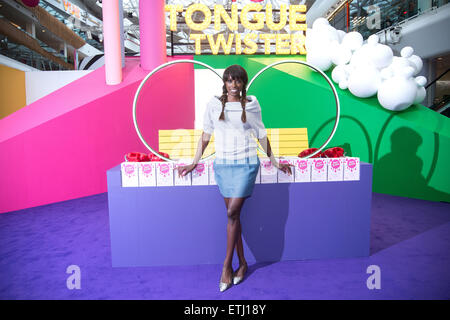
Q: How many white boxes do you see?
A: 13